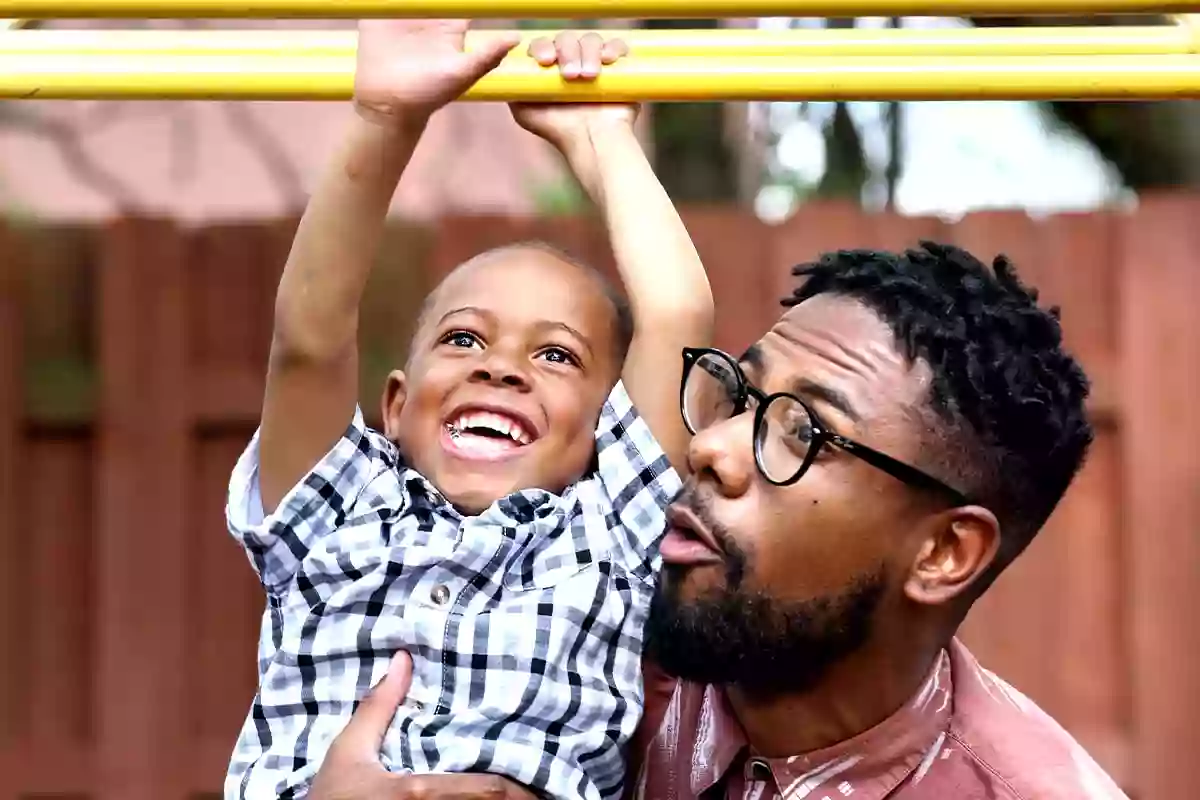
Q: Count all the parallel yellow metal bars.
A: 3